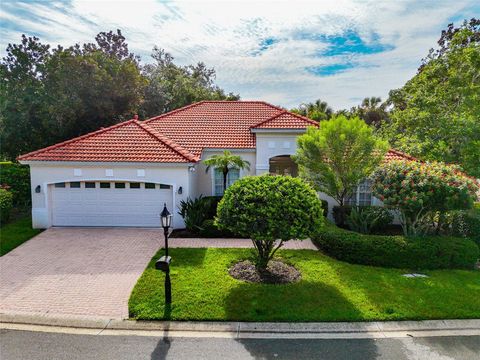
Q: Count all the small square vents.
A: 5